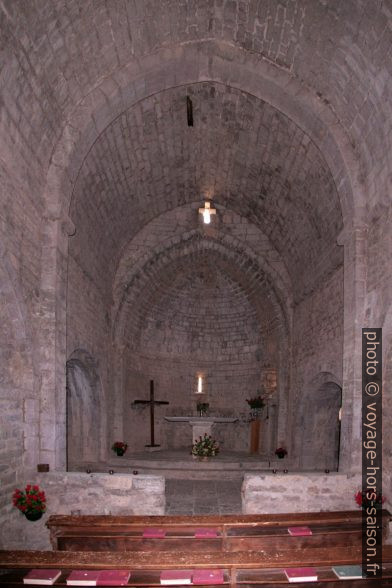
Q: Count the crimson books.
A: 9